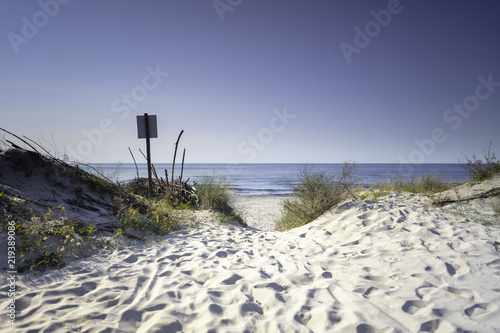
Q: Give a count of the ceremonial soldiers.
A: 0